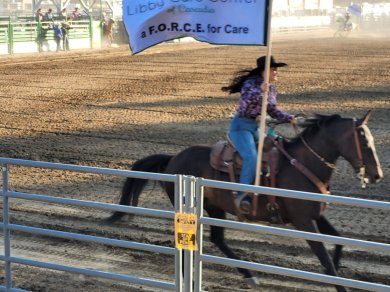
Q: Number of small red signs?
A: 0